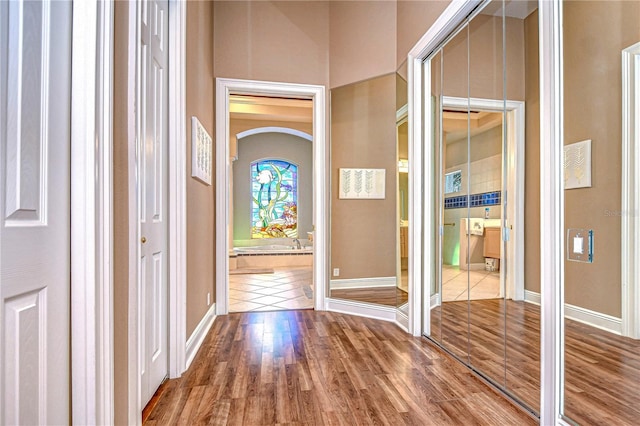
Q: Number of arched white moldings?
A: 1